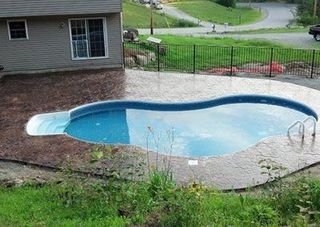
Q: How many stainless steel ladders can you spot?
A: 1